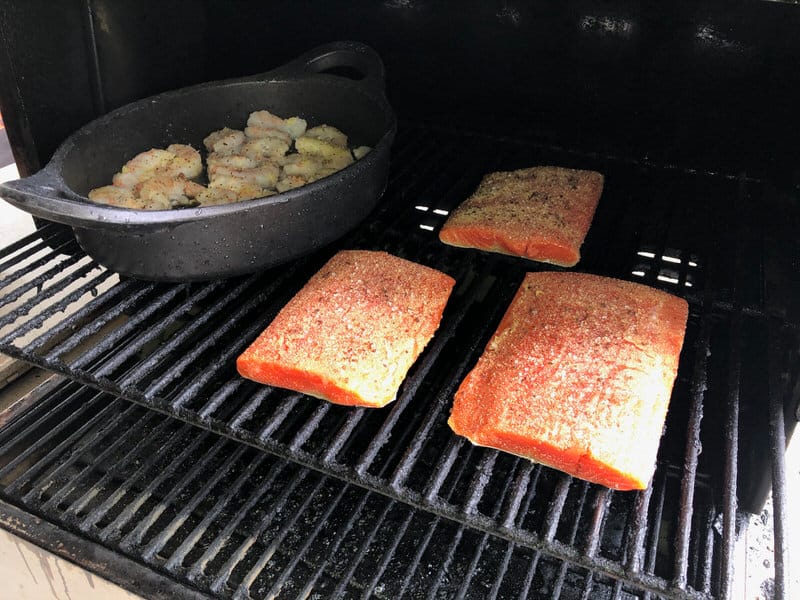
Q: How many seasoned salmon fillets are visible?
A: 3